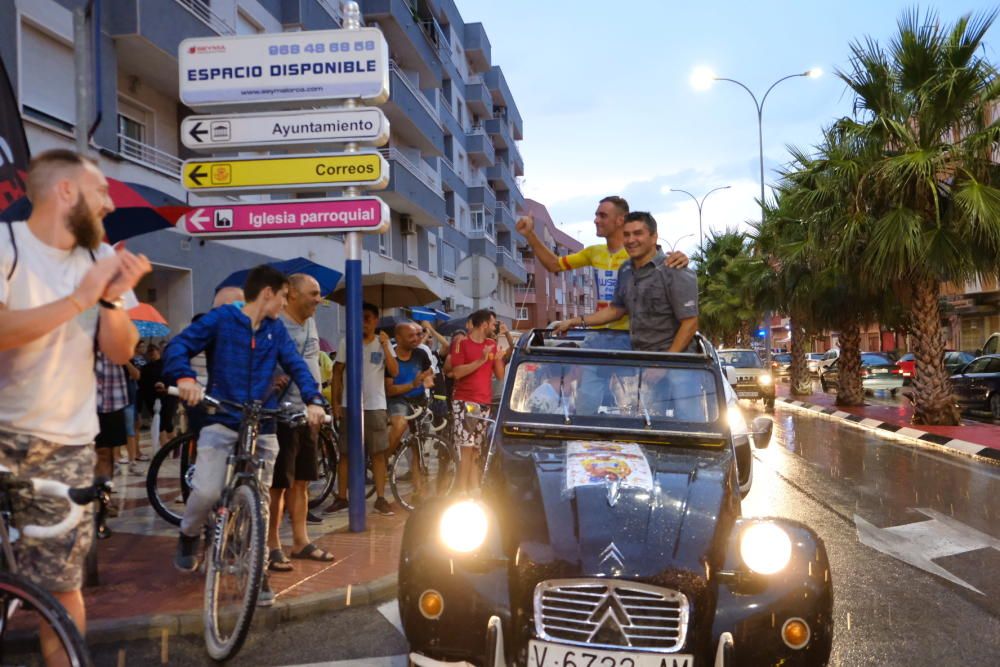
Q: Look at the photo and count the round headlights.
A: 2